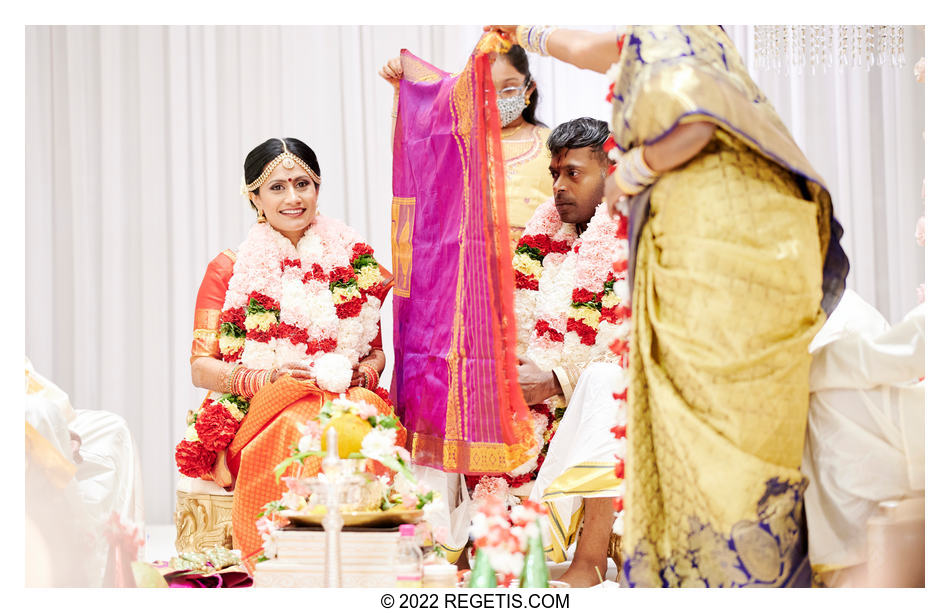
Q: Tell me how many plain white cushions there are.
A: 1